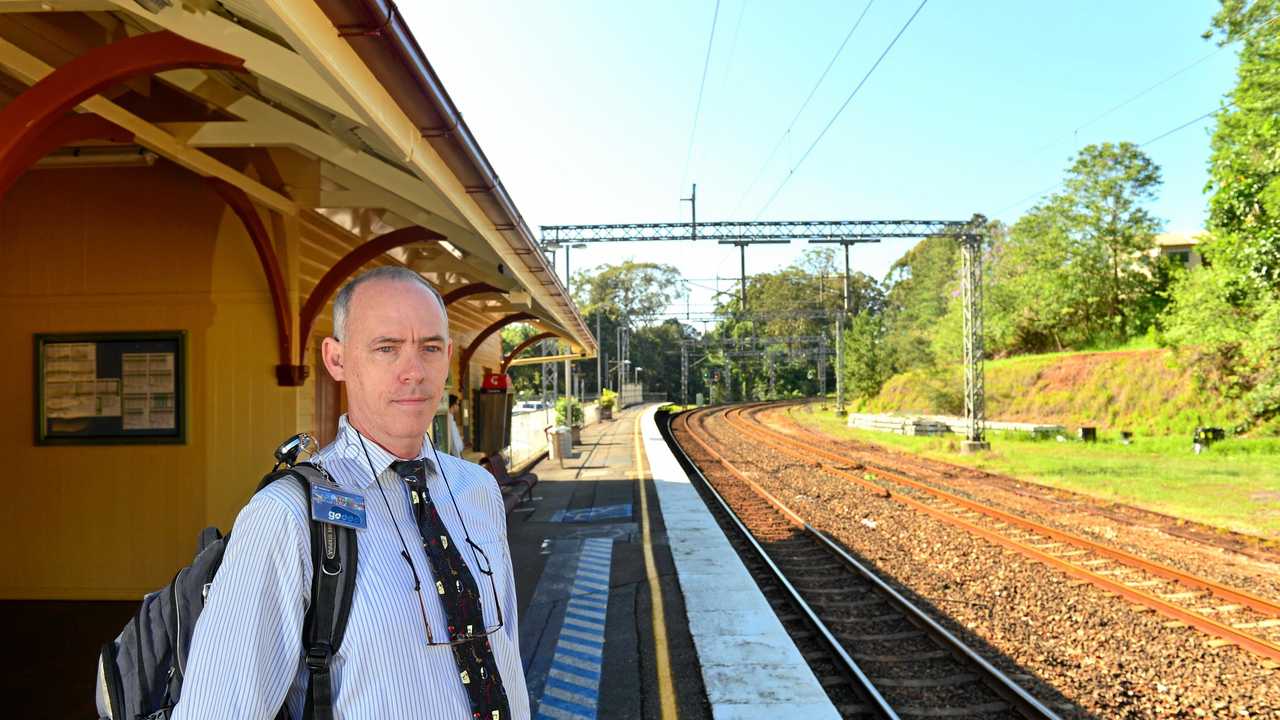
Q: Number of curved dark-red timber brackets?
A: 7